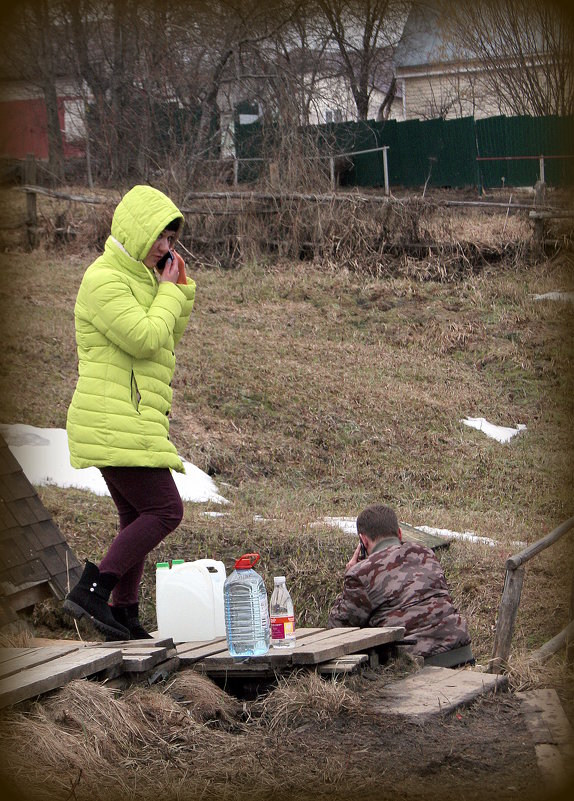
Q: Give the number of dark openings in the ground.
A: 1